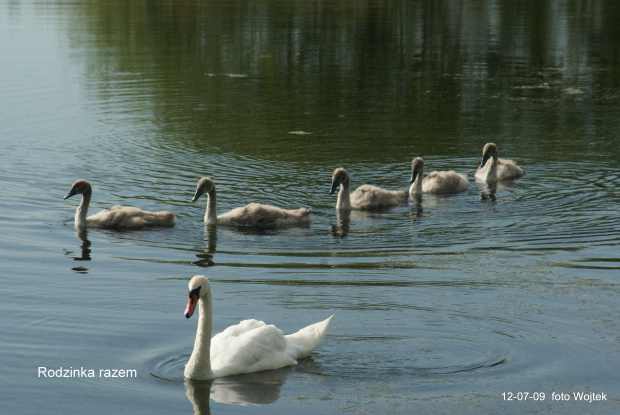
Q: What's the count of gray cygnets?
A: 5